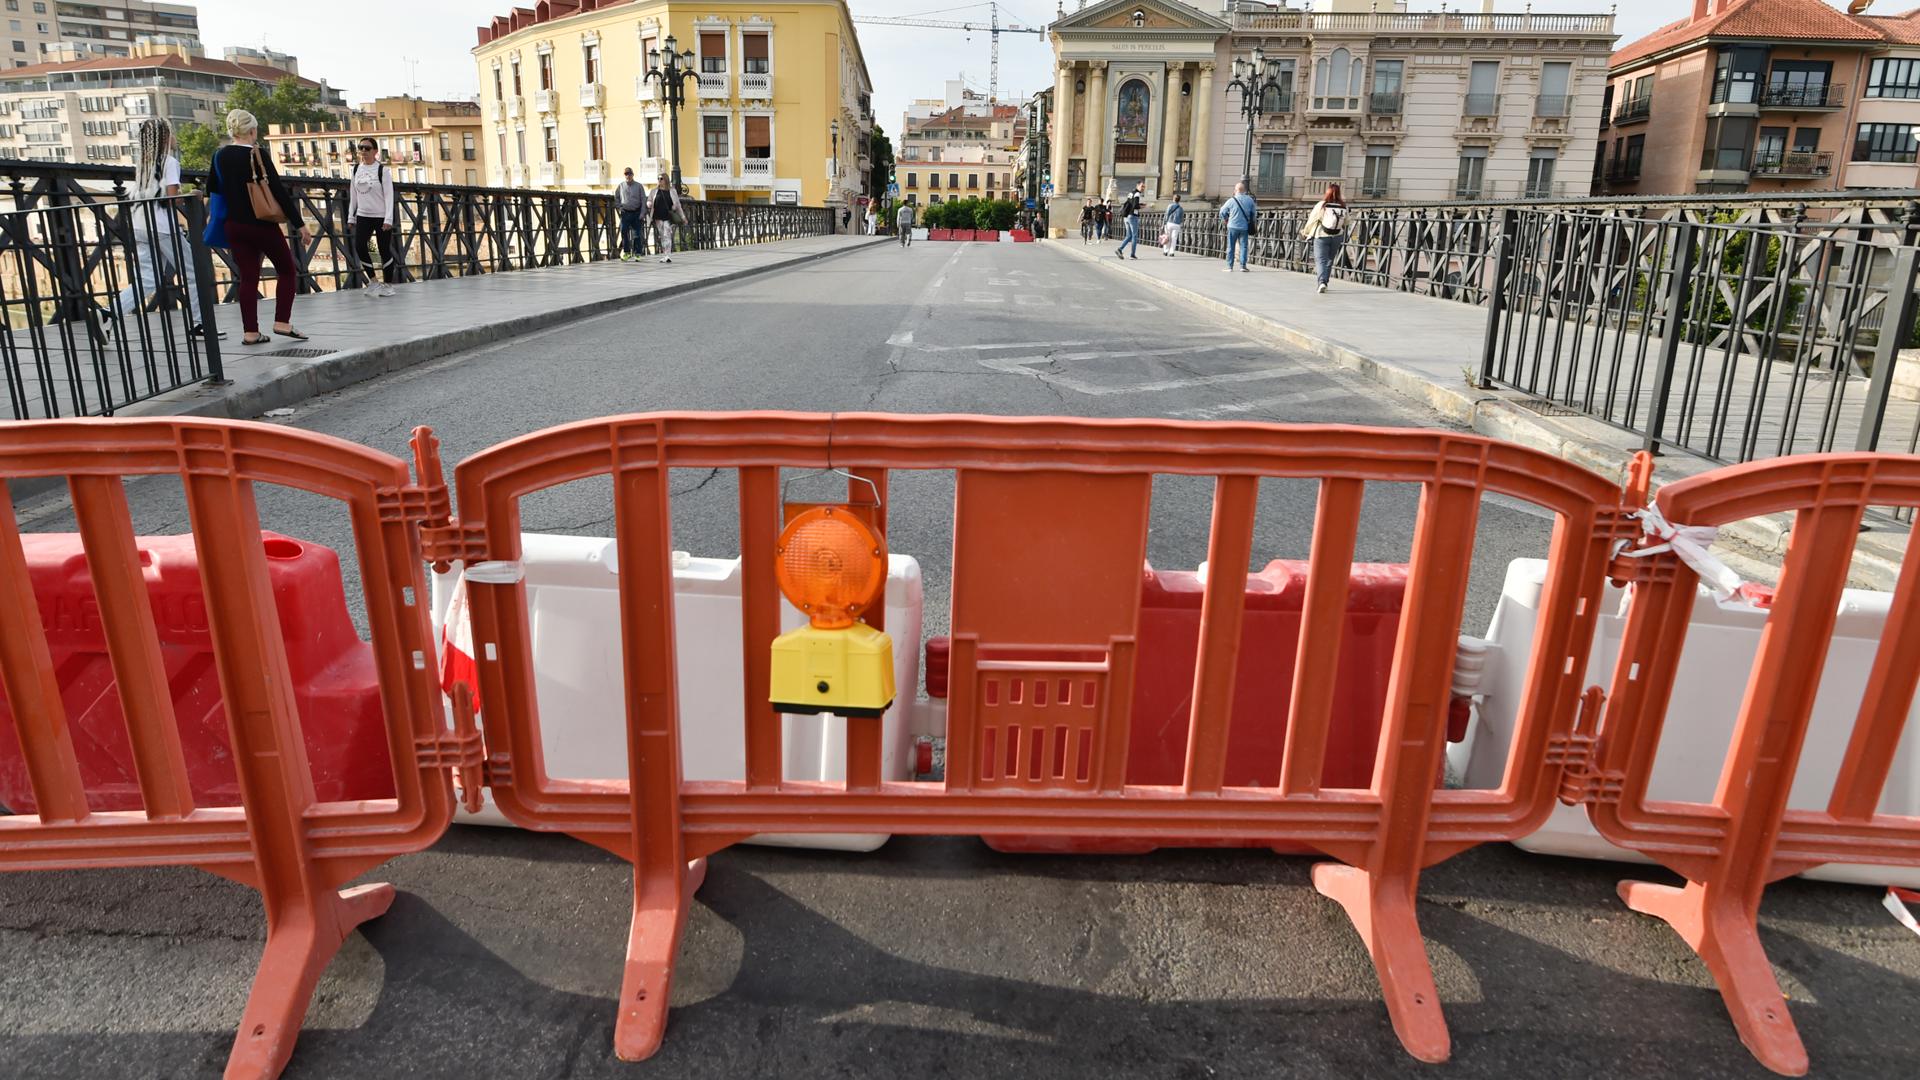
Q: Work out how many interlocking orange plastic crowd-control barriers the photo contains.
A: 3